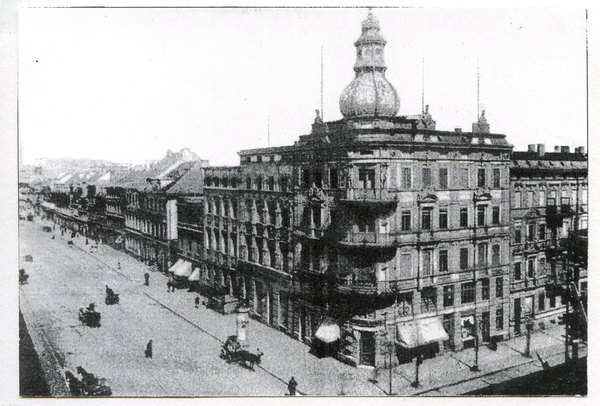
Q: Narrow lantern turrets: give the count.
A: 1